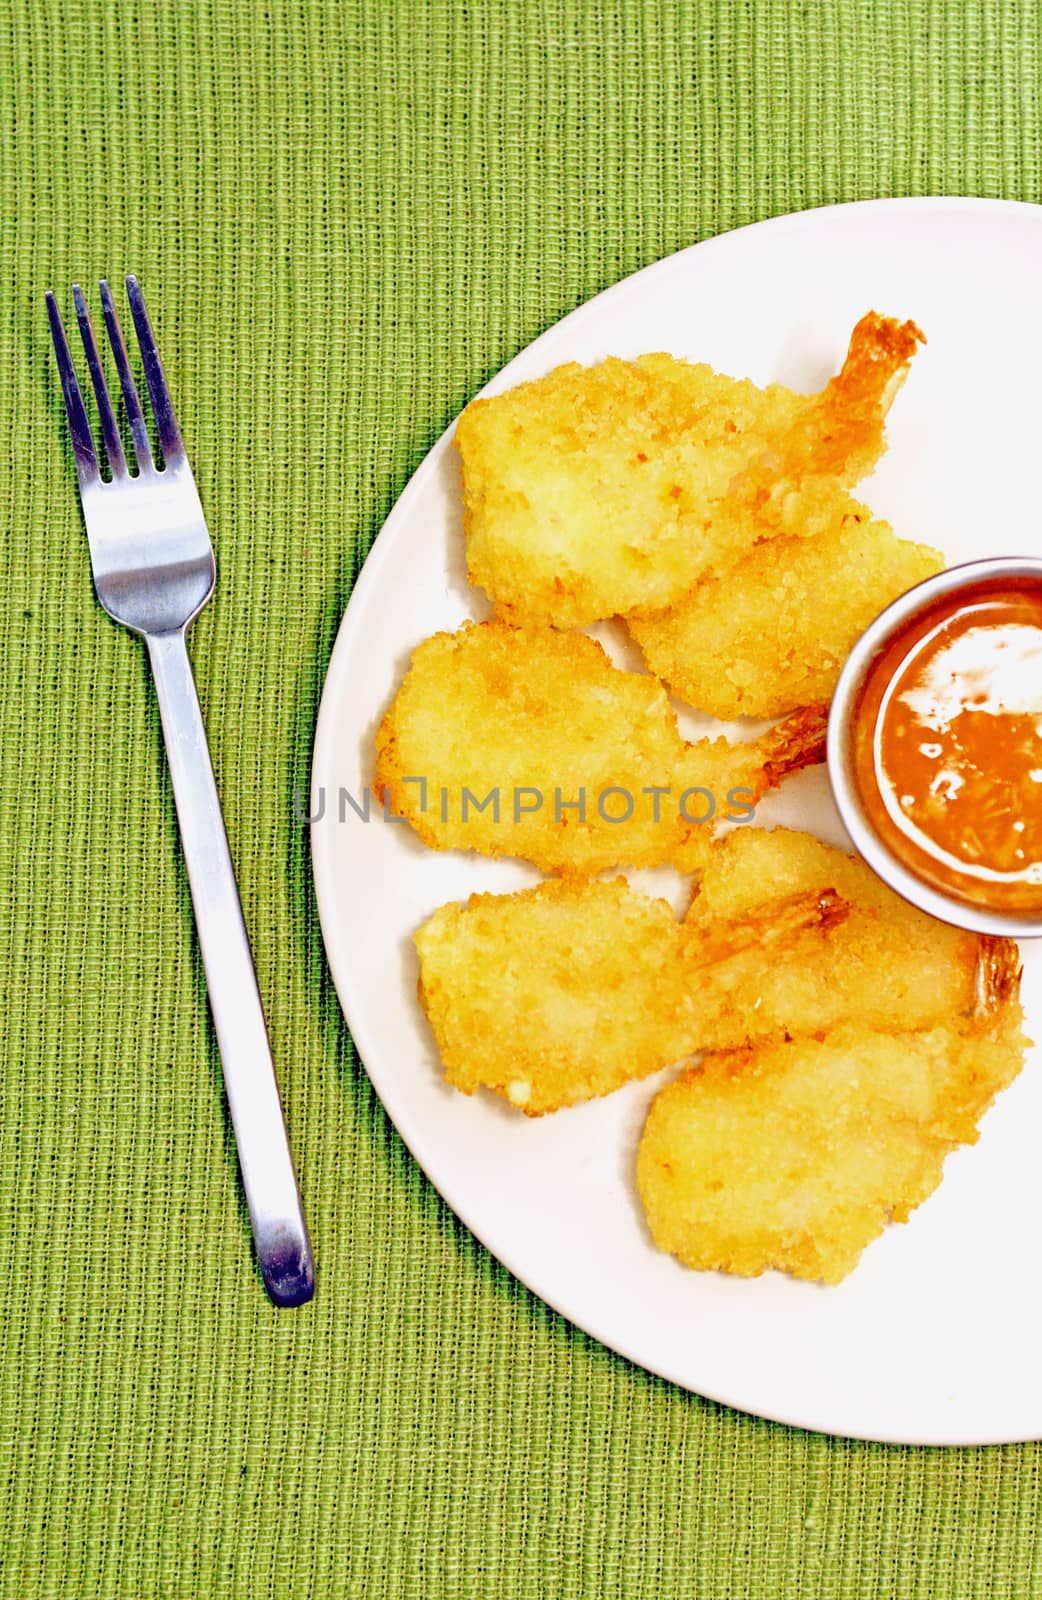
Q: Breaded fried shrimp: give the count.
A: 6